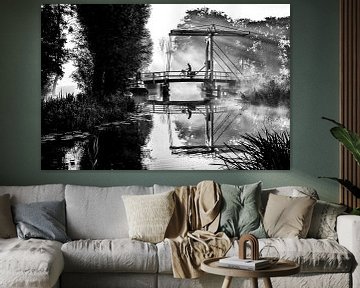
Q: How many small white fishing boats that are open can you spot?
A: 0